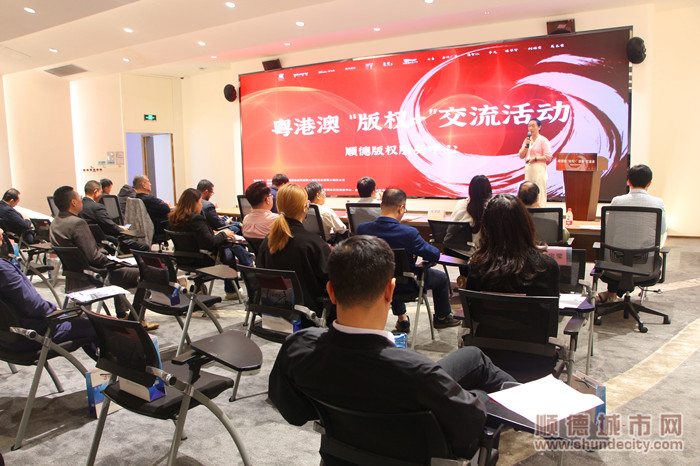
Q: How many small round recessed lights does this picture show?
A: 11